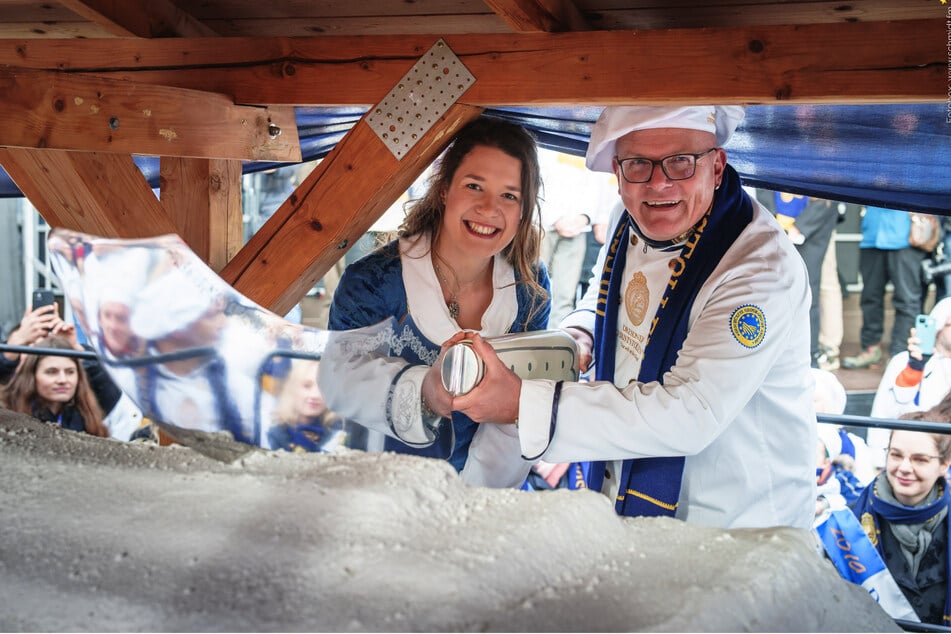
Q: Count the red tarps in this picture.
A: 0